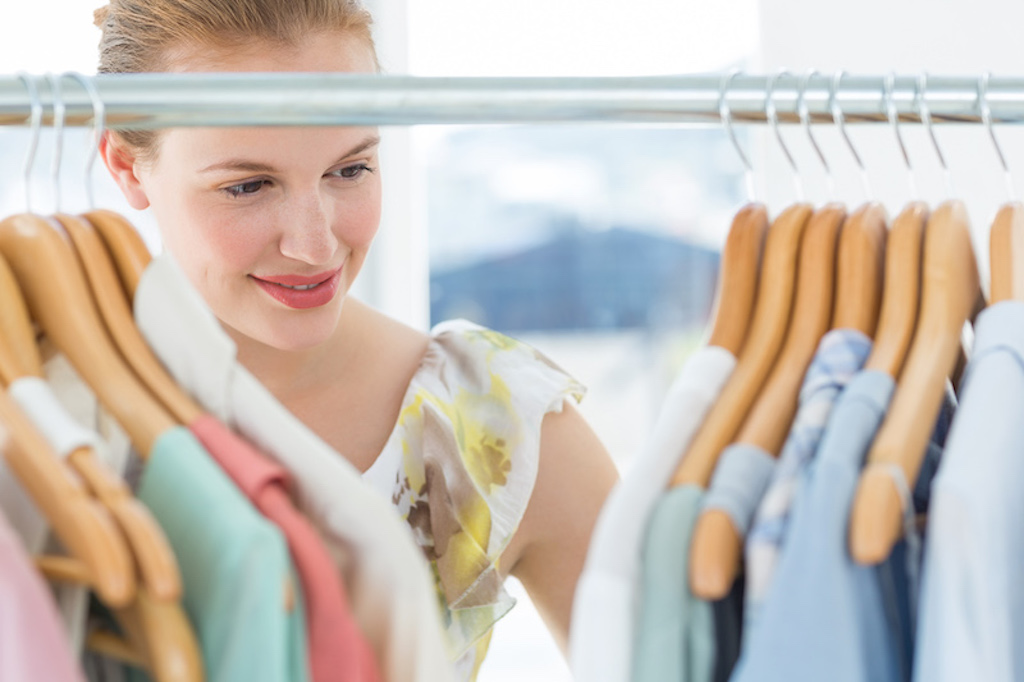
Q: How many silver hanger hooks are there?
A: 10